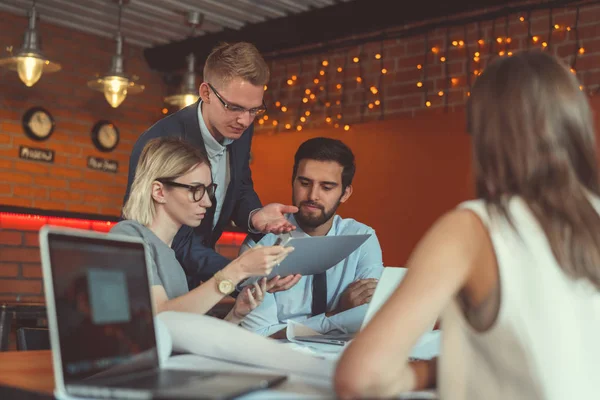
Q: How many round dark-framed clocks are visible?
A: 2